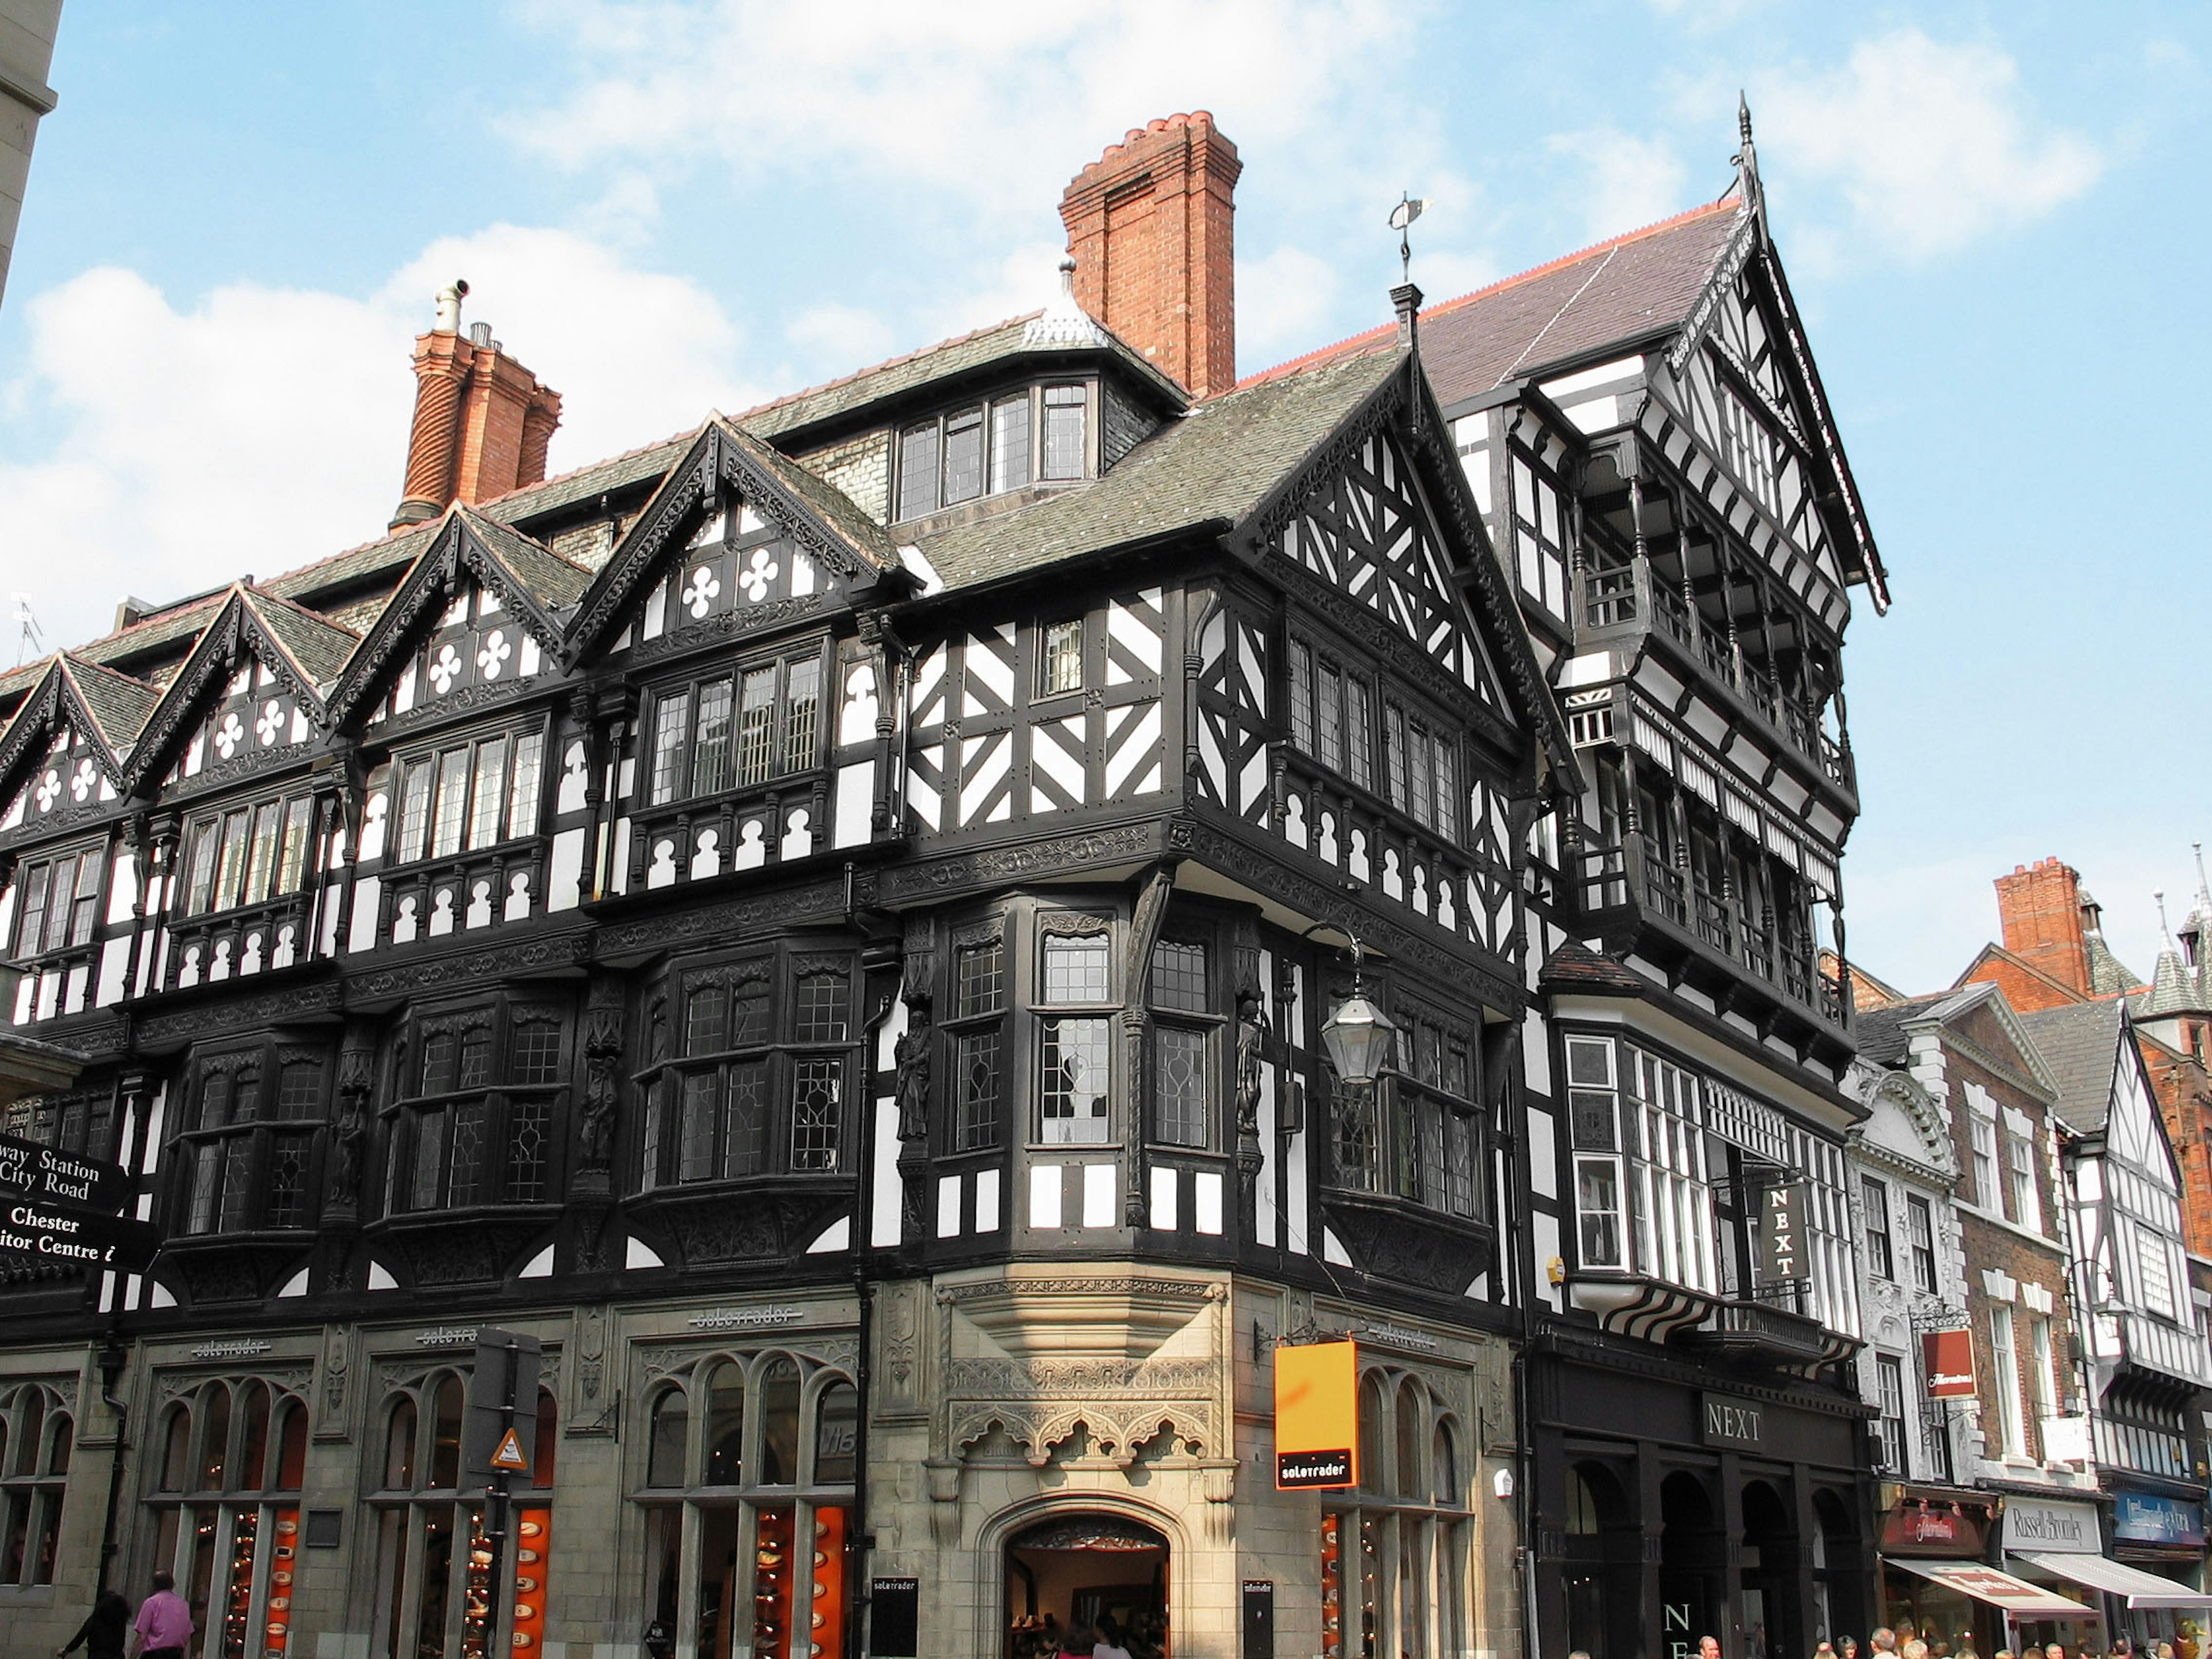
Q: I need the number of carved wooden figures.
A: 4